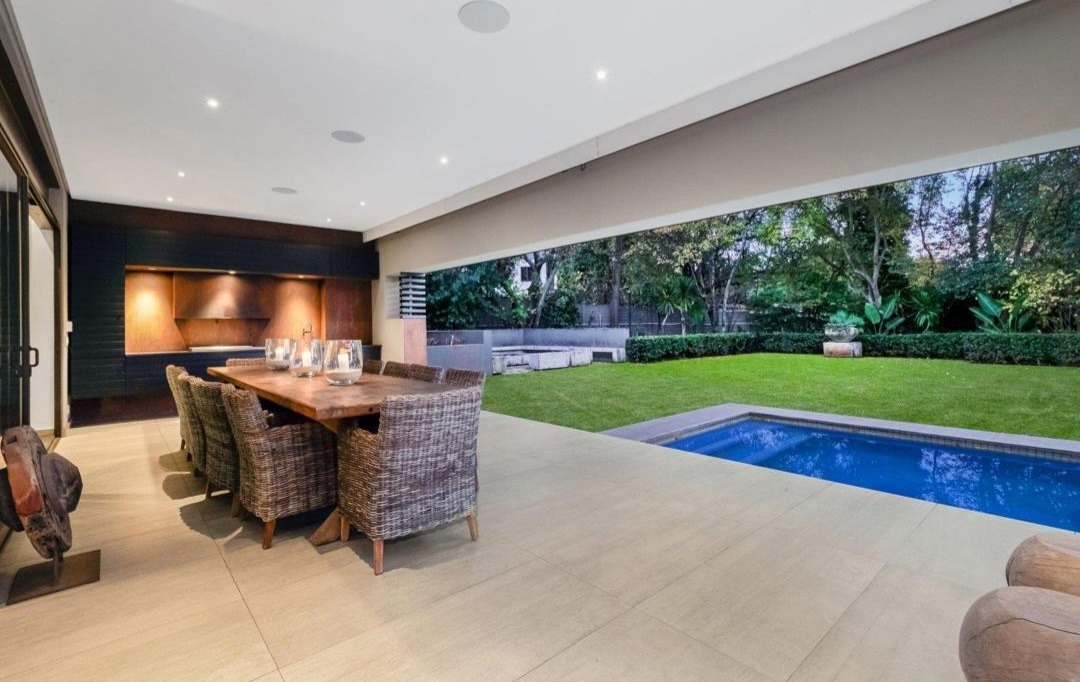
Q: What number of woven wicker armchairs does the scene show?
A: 10